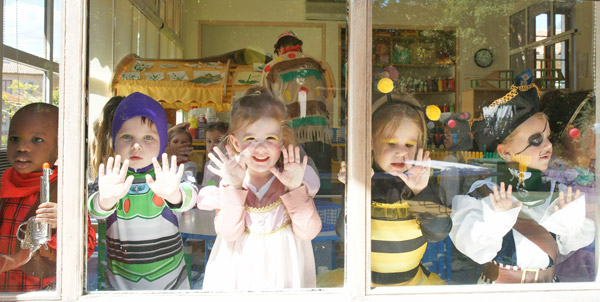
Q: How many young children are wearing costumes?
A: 5